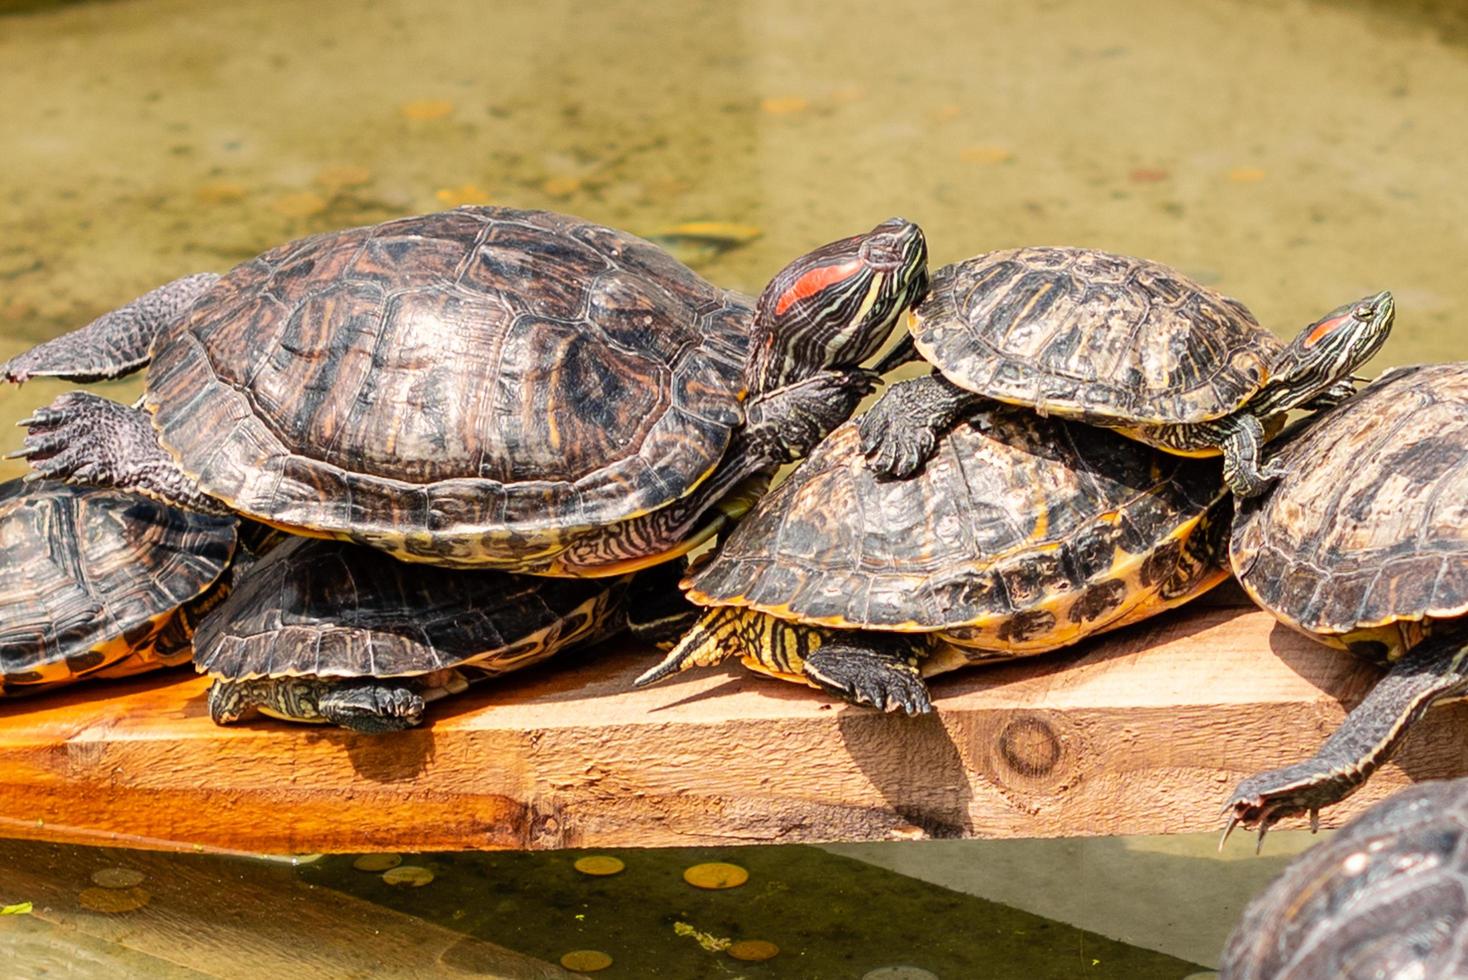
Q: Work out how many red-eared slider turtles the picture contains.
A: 7